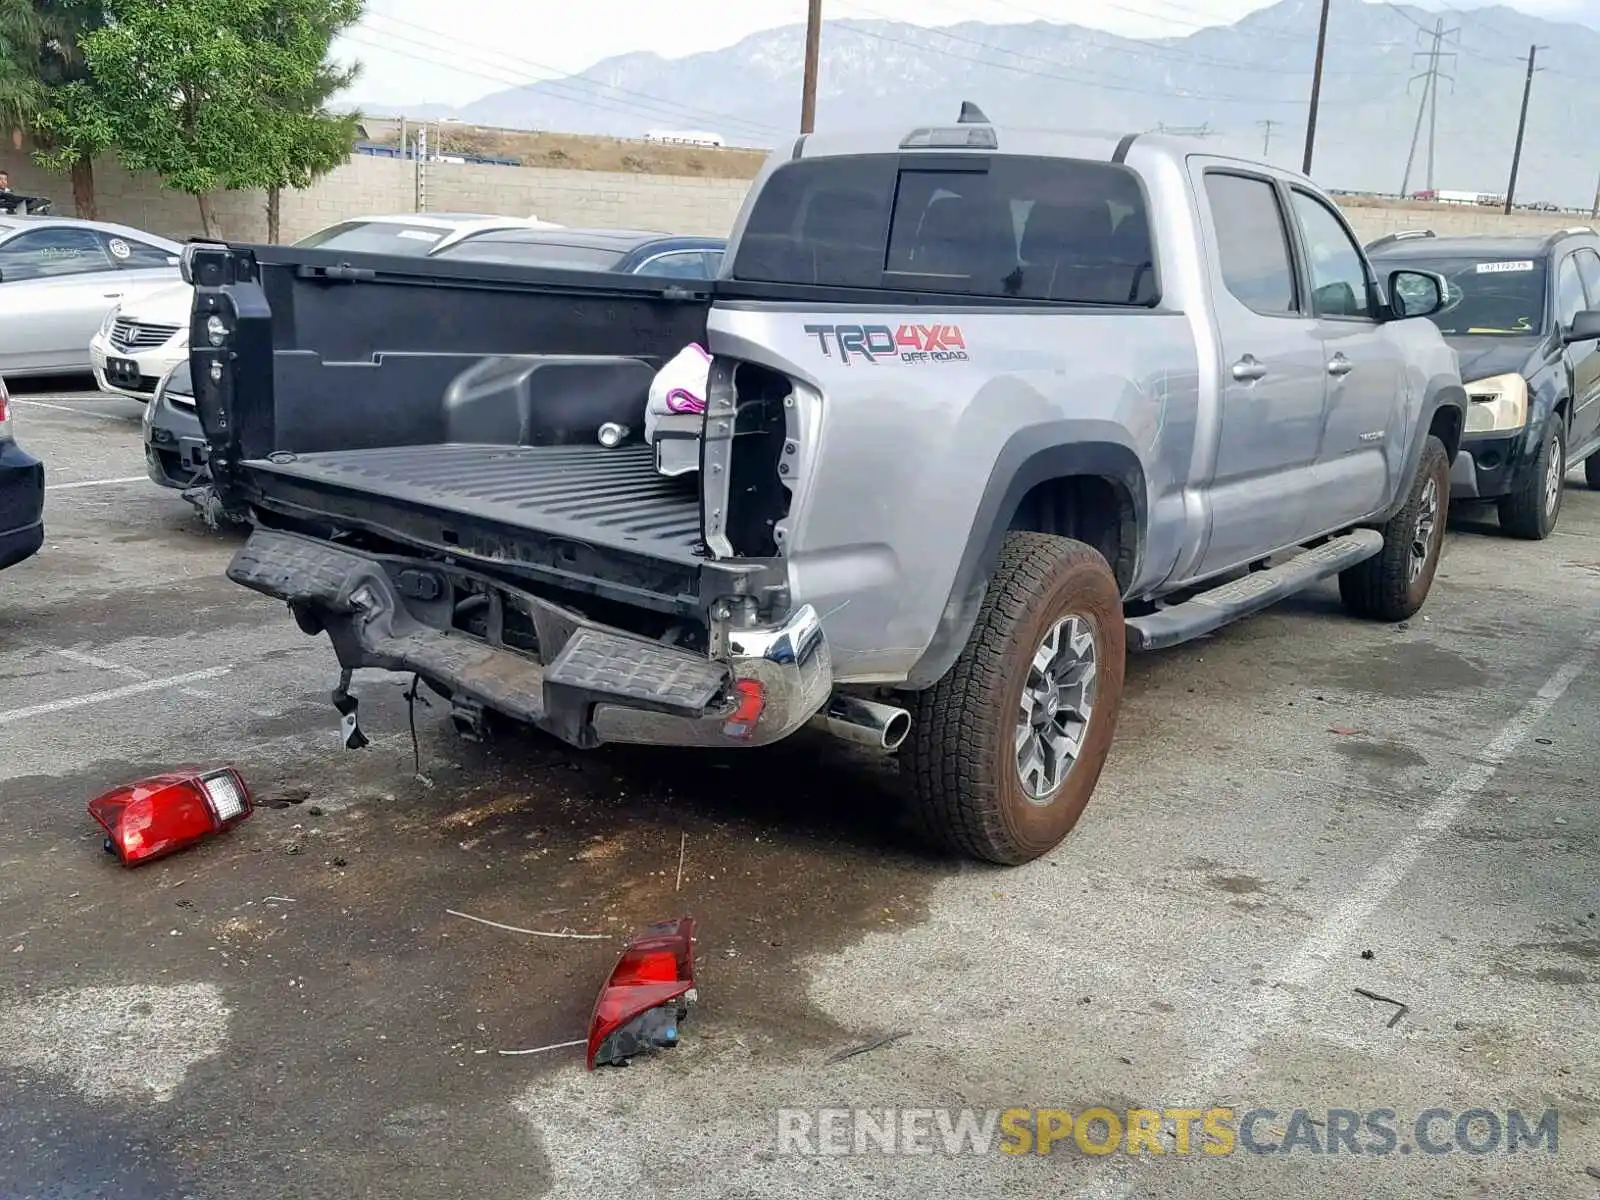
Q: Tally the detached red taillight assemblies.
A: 2